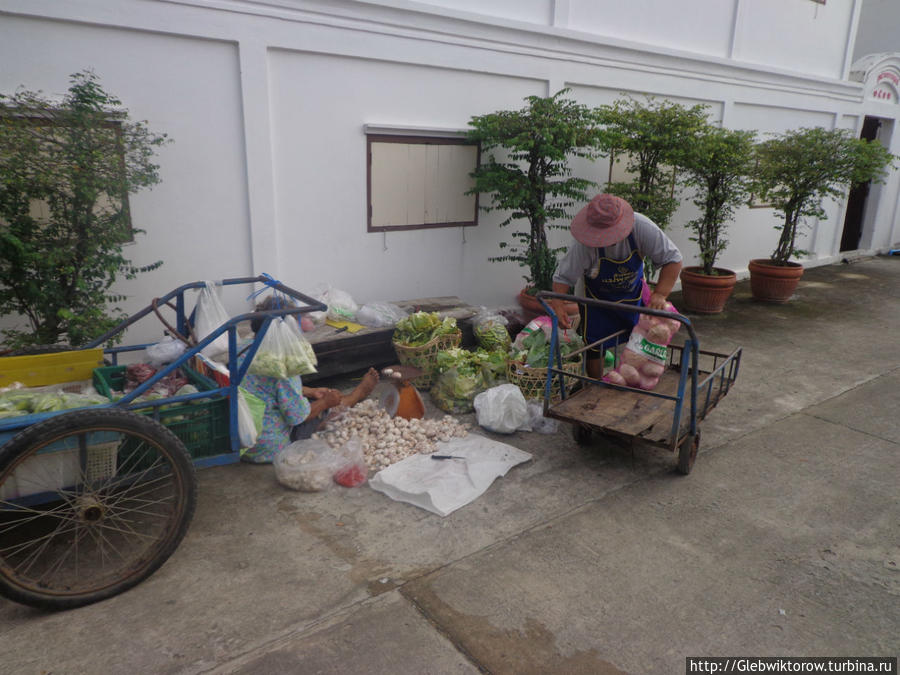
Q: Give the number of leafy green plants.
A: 5